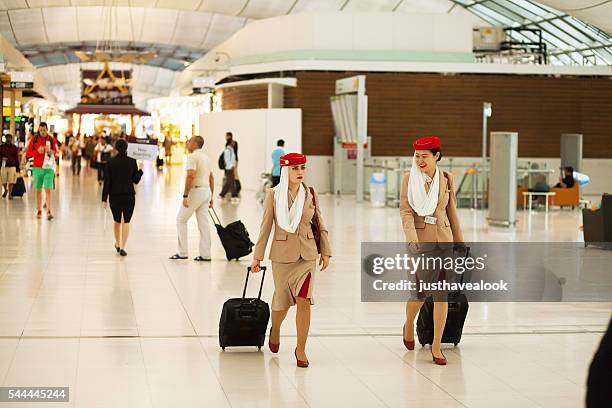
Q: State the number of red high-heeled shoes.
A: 4